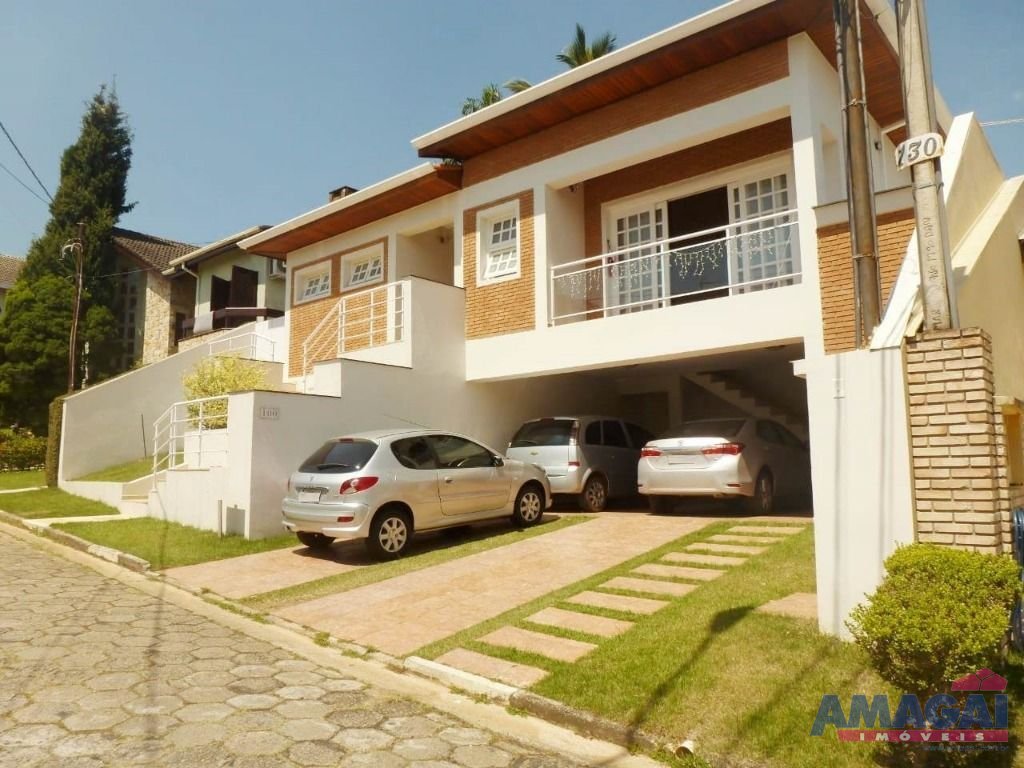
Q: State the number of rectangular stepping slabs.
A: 10